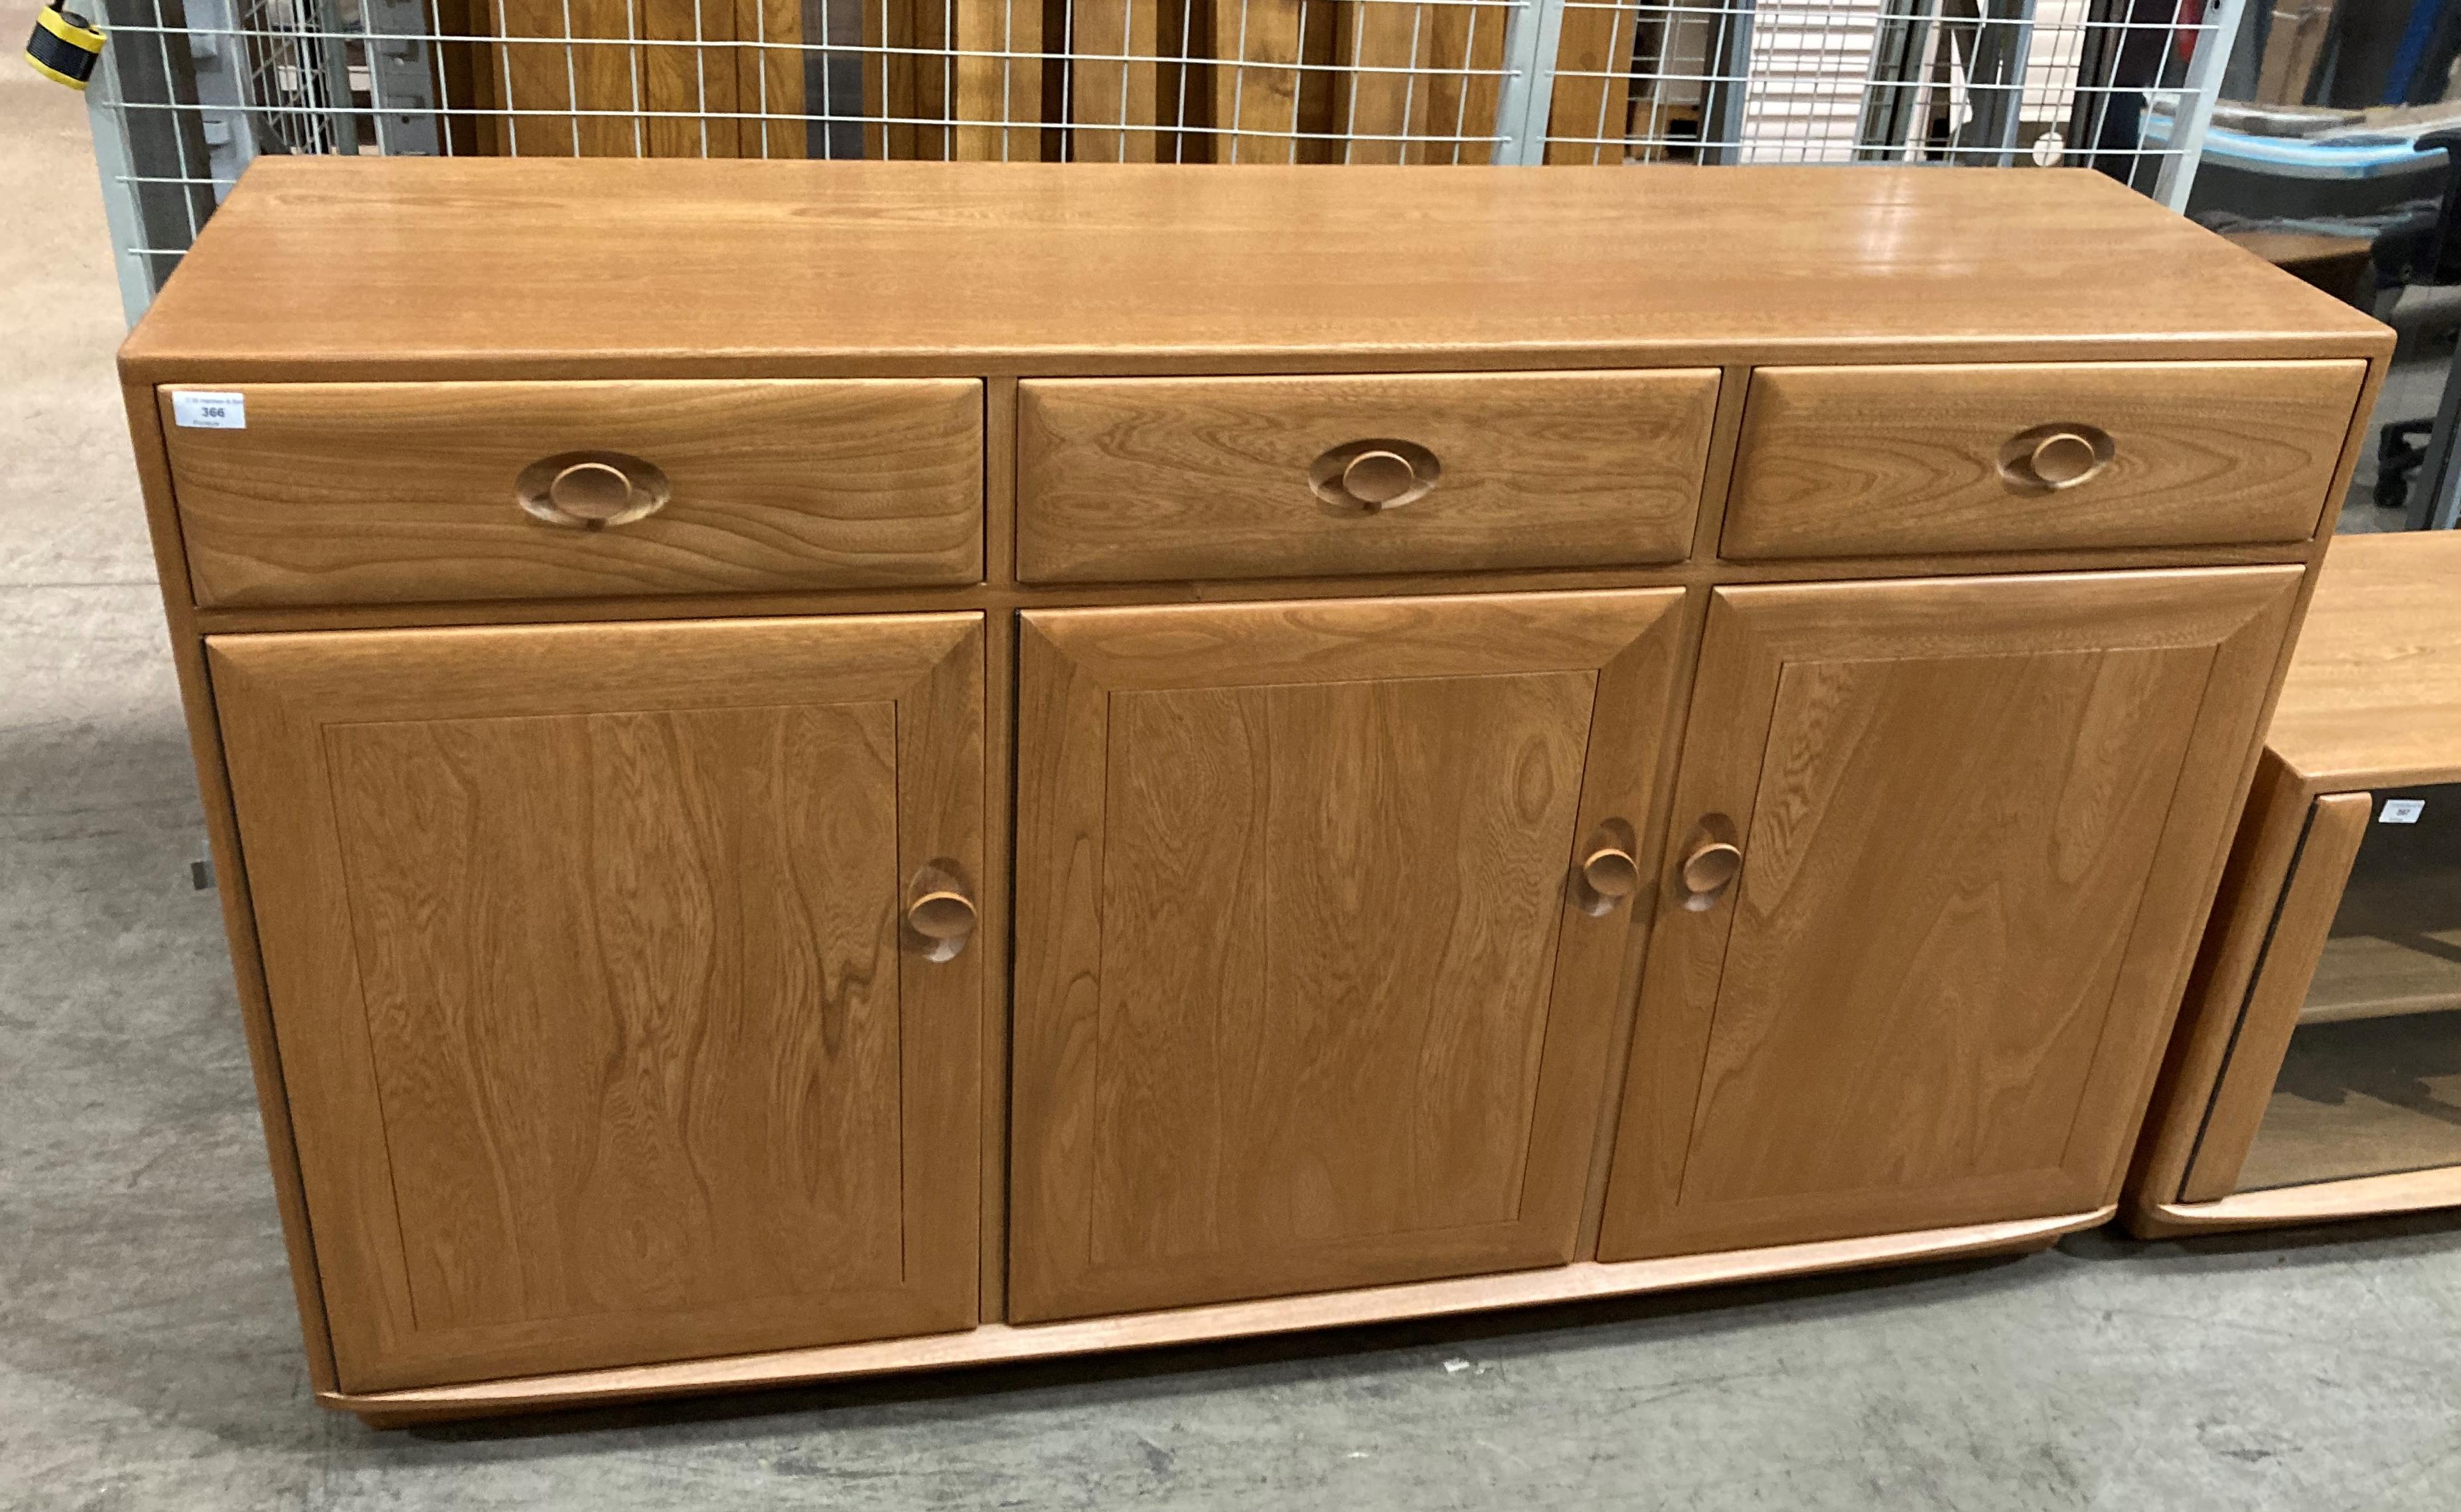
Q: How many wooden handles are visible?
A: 6